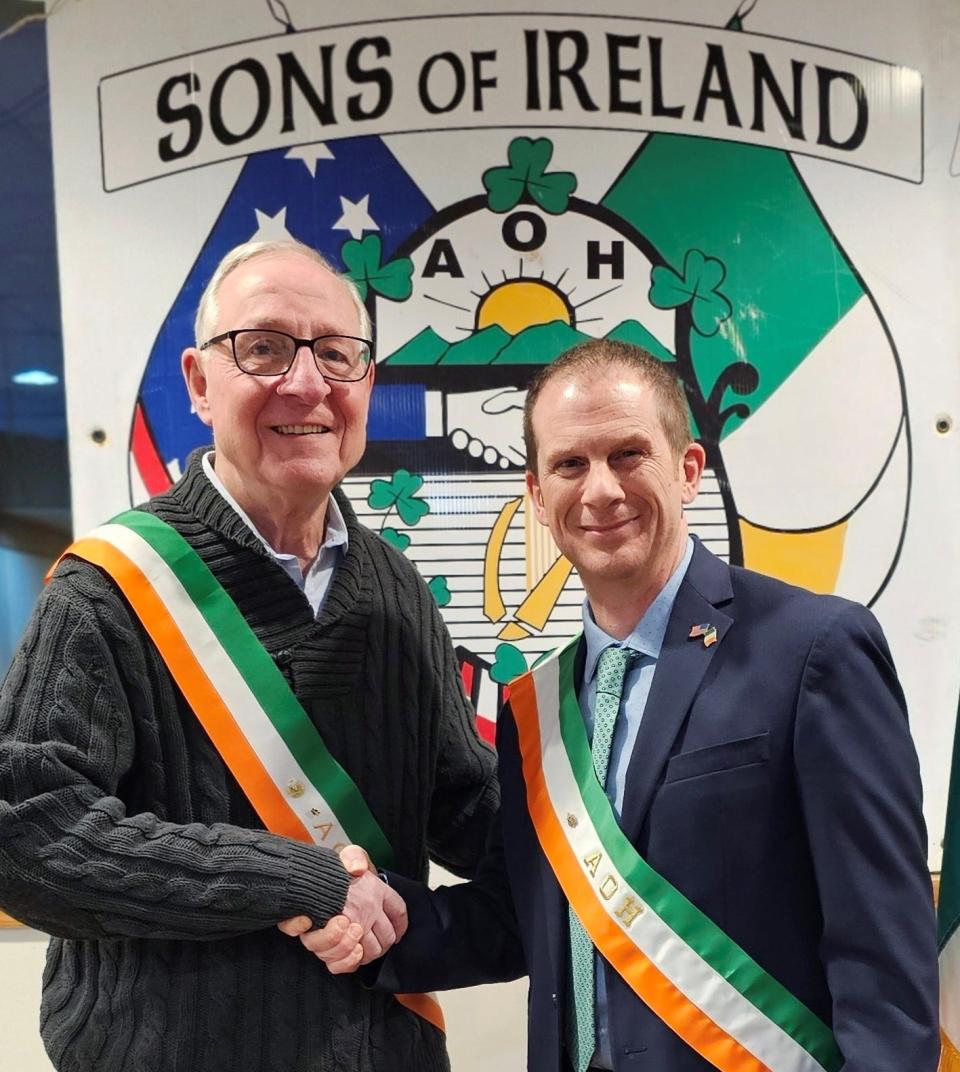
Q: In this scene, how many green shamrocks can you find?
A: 7